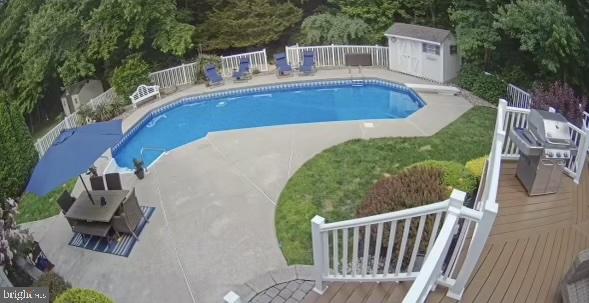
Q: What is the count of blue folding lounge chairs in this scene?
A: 4